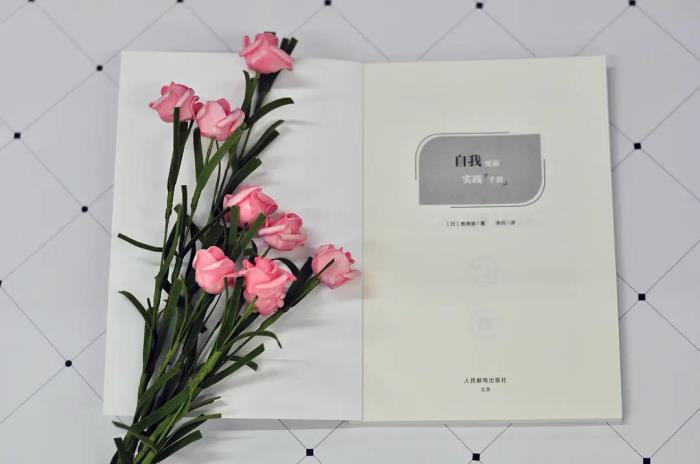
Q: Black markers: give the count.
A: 15